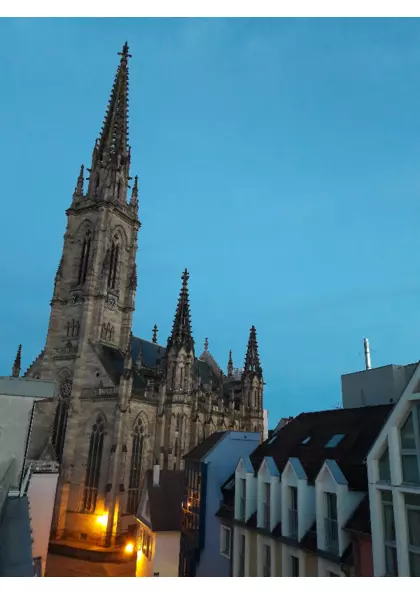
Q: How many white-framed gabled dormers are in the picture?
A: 4